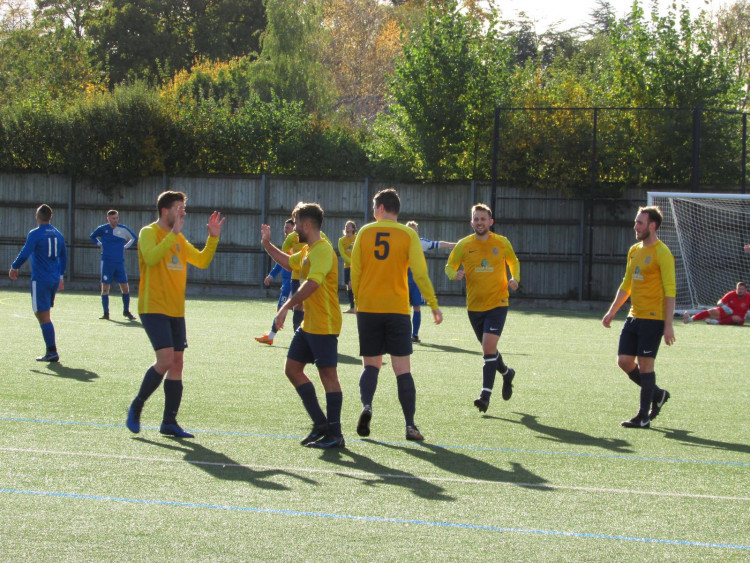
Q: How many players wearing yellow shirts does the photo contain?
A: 7